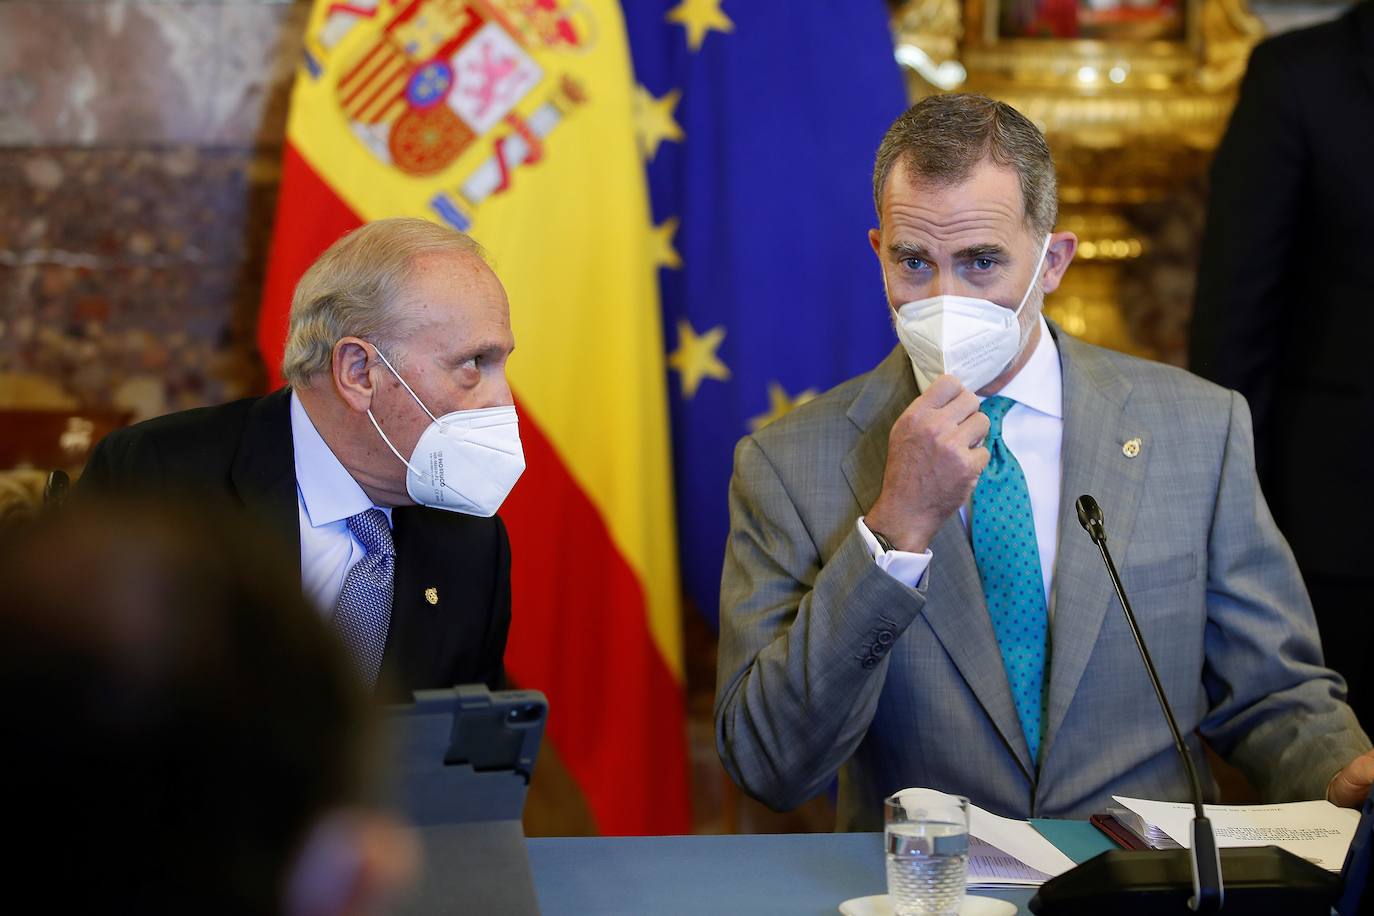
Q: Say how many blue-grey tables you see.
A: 1